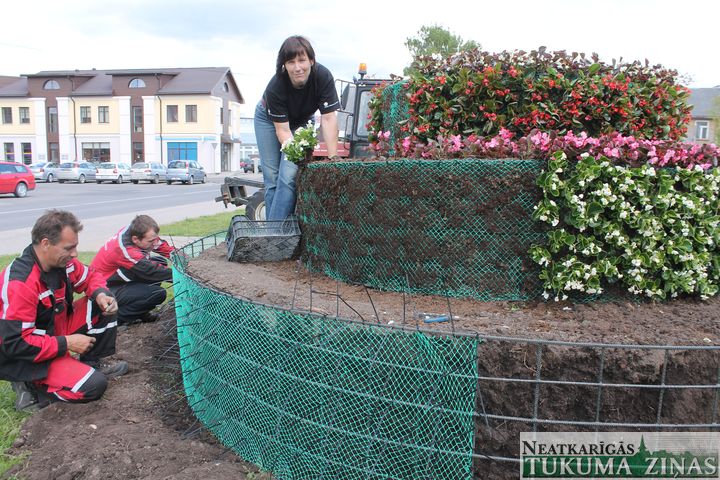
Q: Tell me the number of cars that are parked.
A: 5